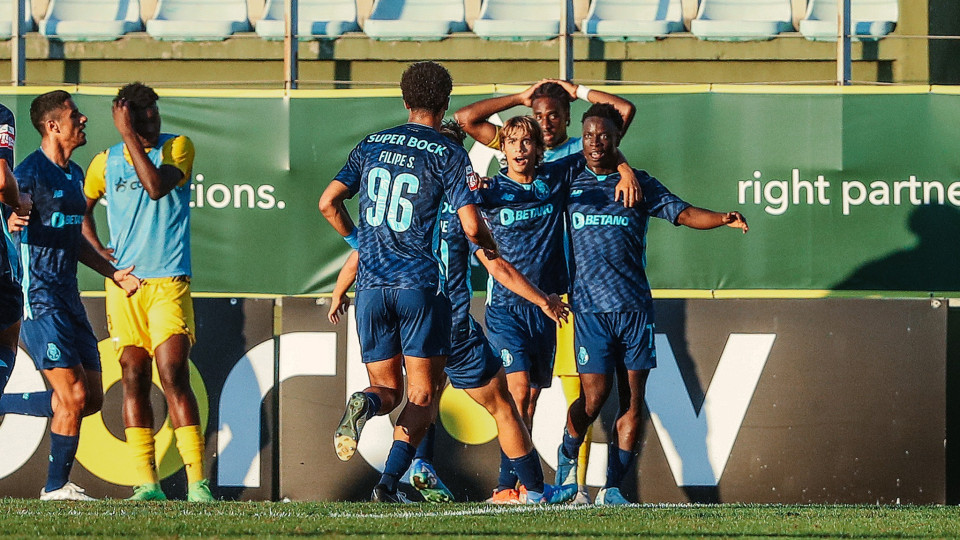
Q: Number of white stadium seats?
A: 9